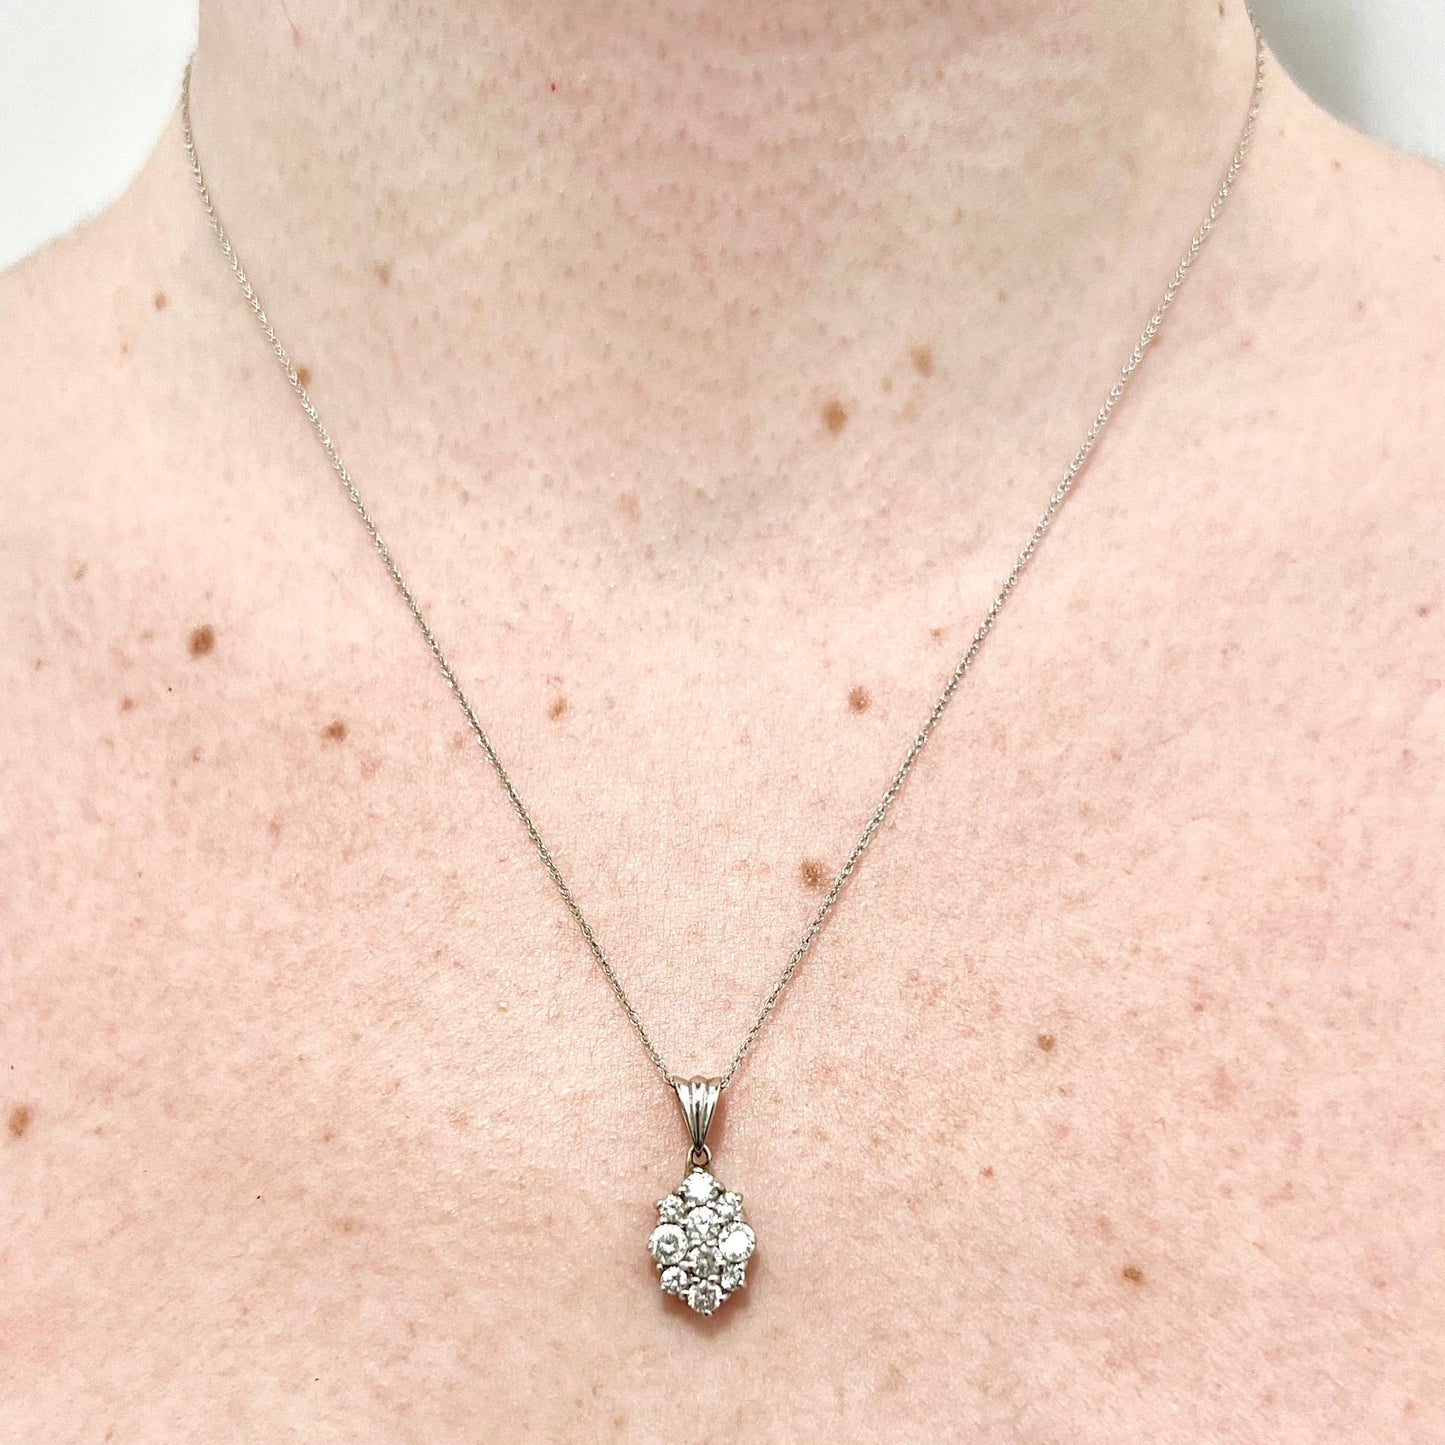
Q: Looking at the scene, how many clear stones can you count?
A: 10